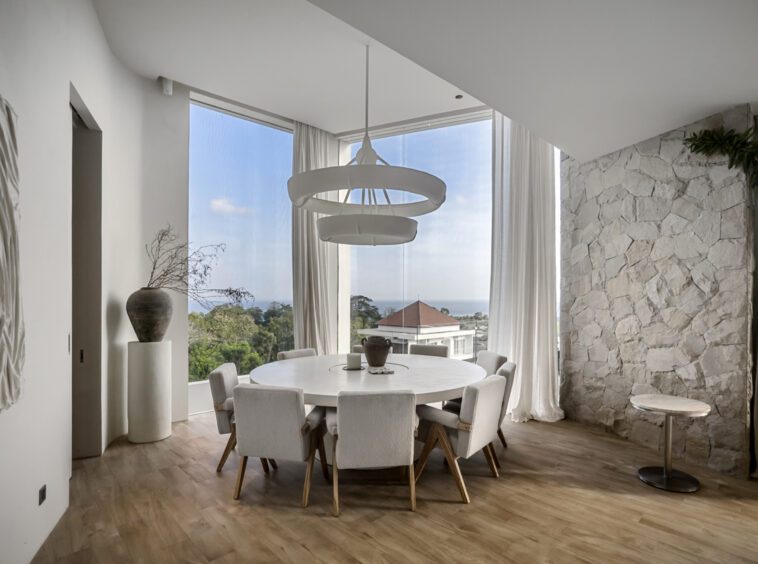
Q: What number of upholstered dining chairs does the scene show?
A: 9